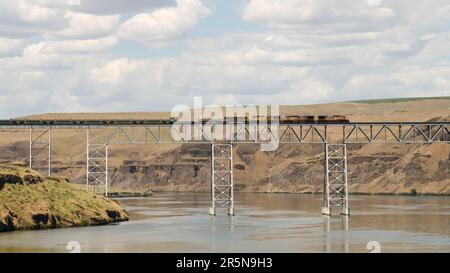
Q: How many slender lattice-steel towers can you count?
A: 4